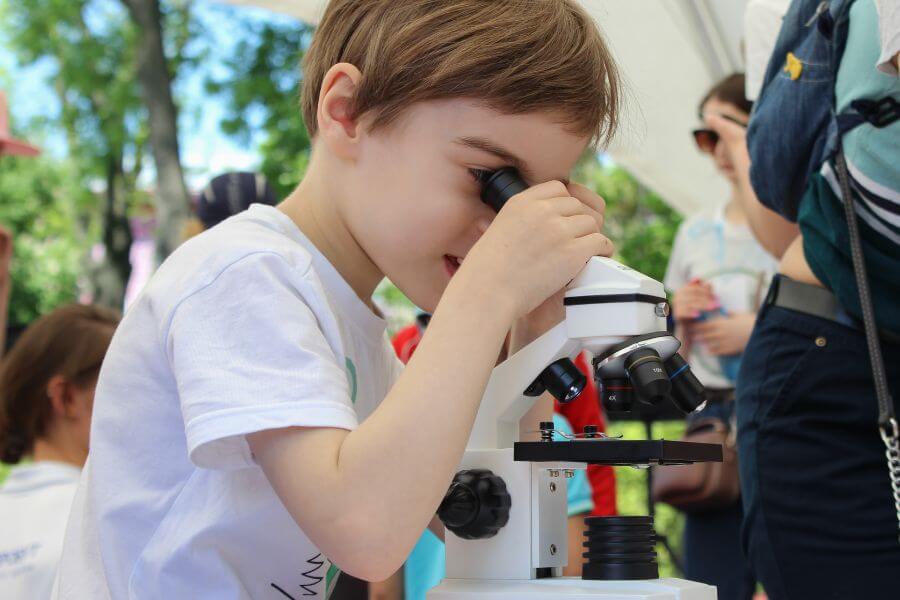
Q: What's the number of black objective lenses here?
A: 3